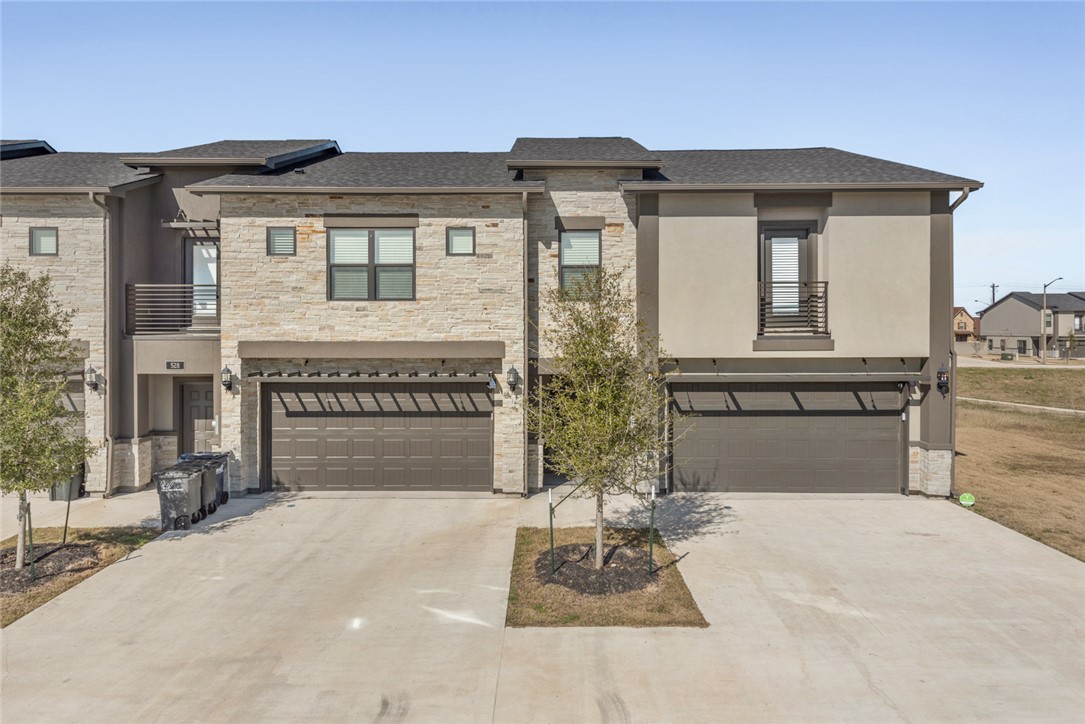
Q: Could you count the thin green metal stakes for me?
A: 4